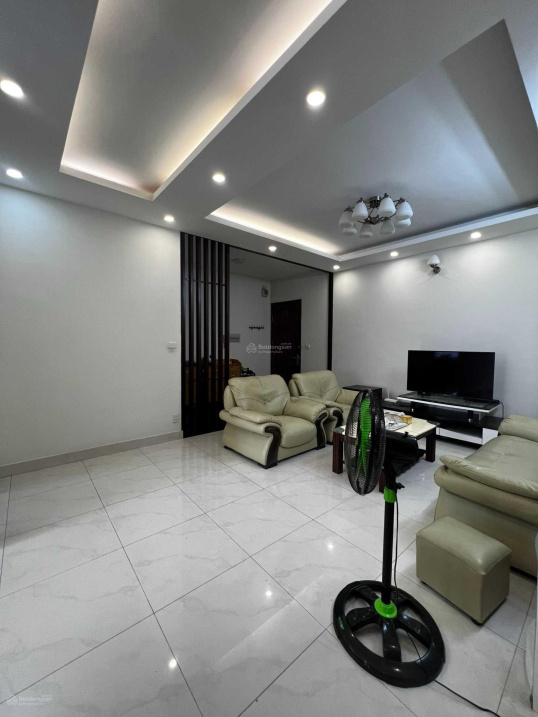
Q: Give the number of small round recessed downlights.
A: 9